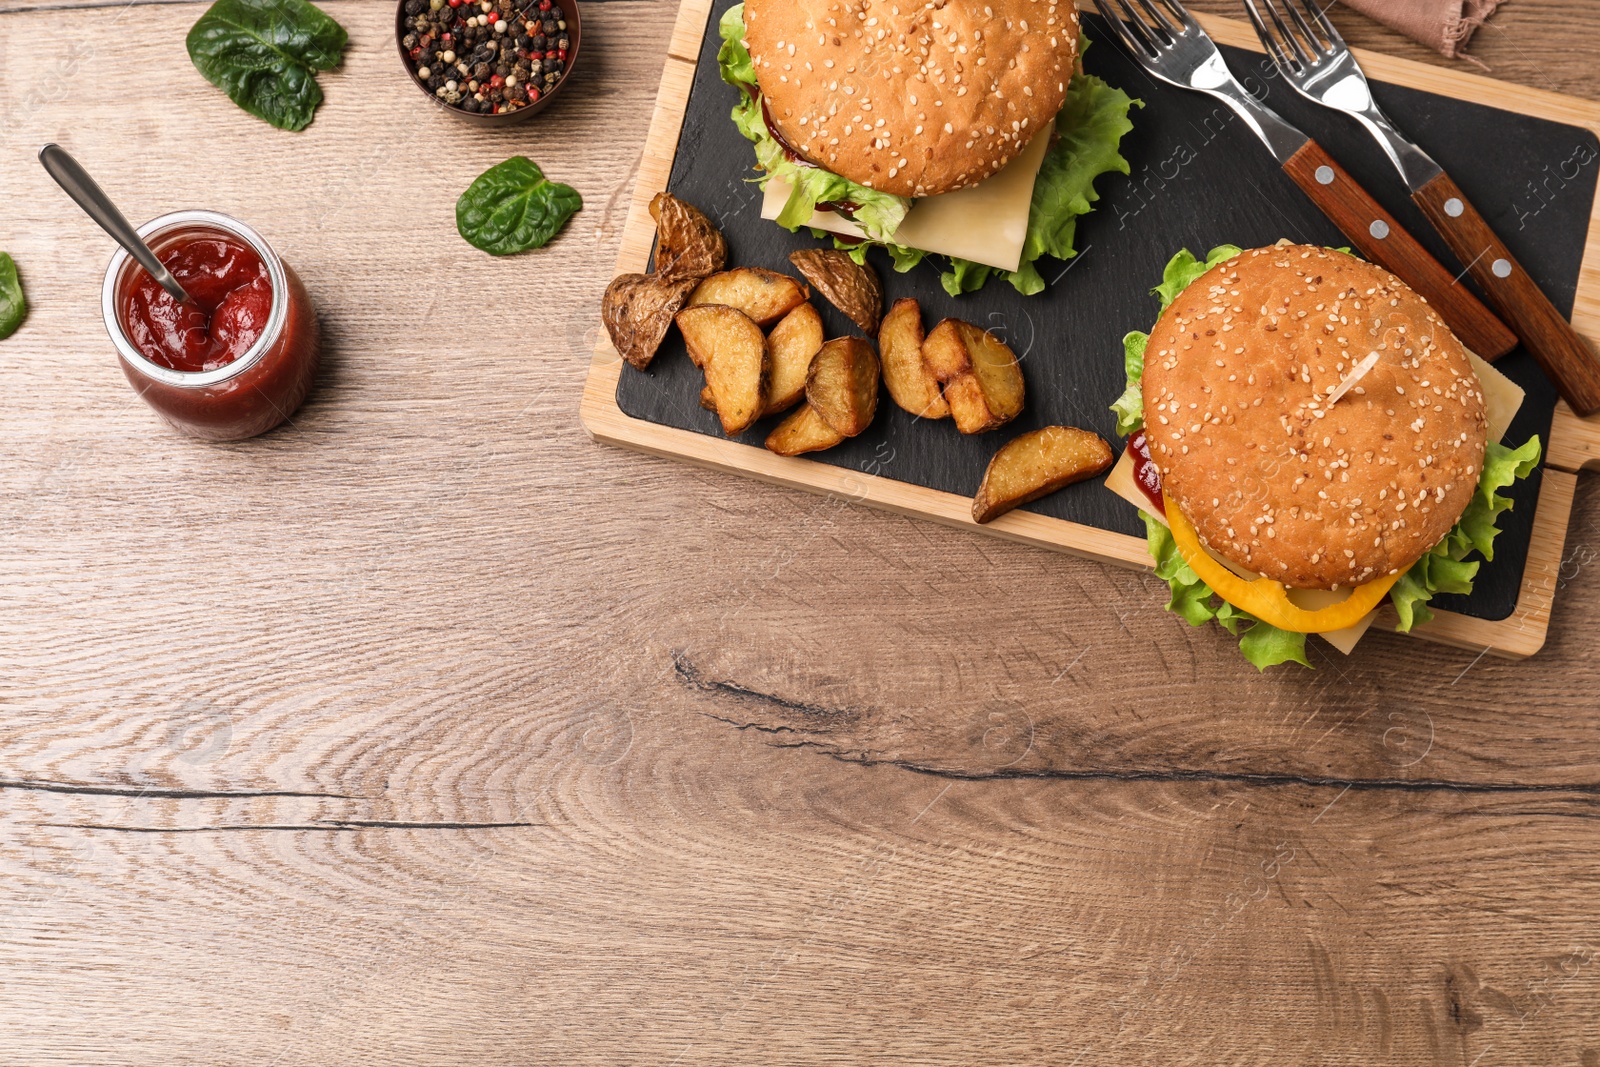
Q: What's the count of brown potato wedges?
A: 11